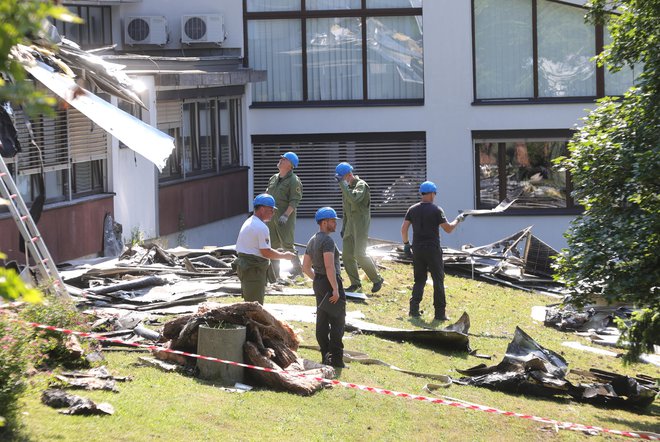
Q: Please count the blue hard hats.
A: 5